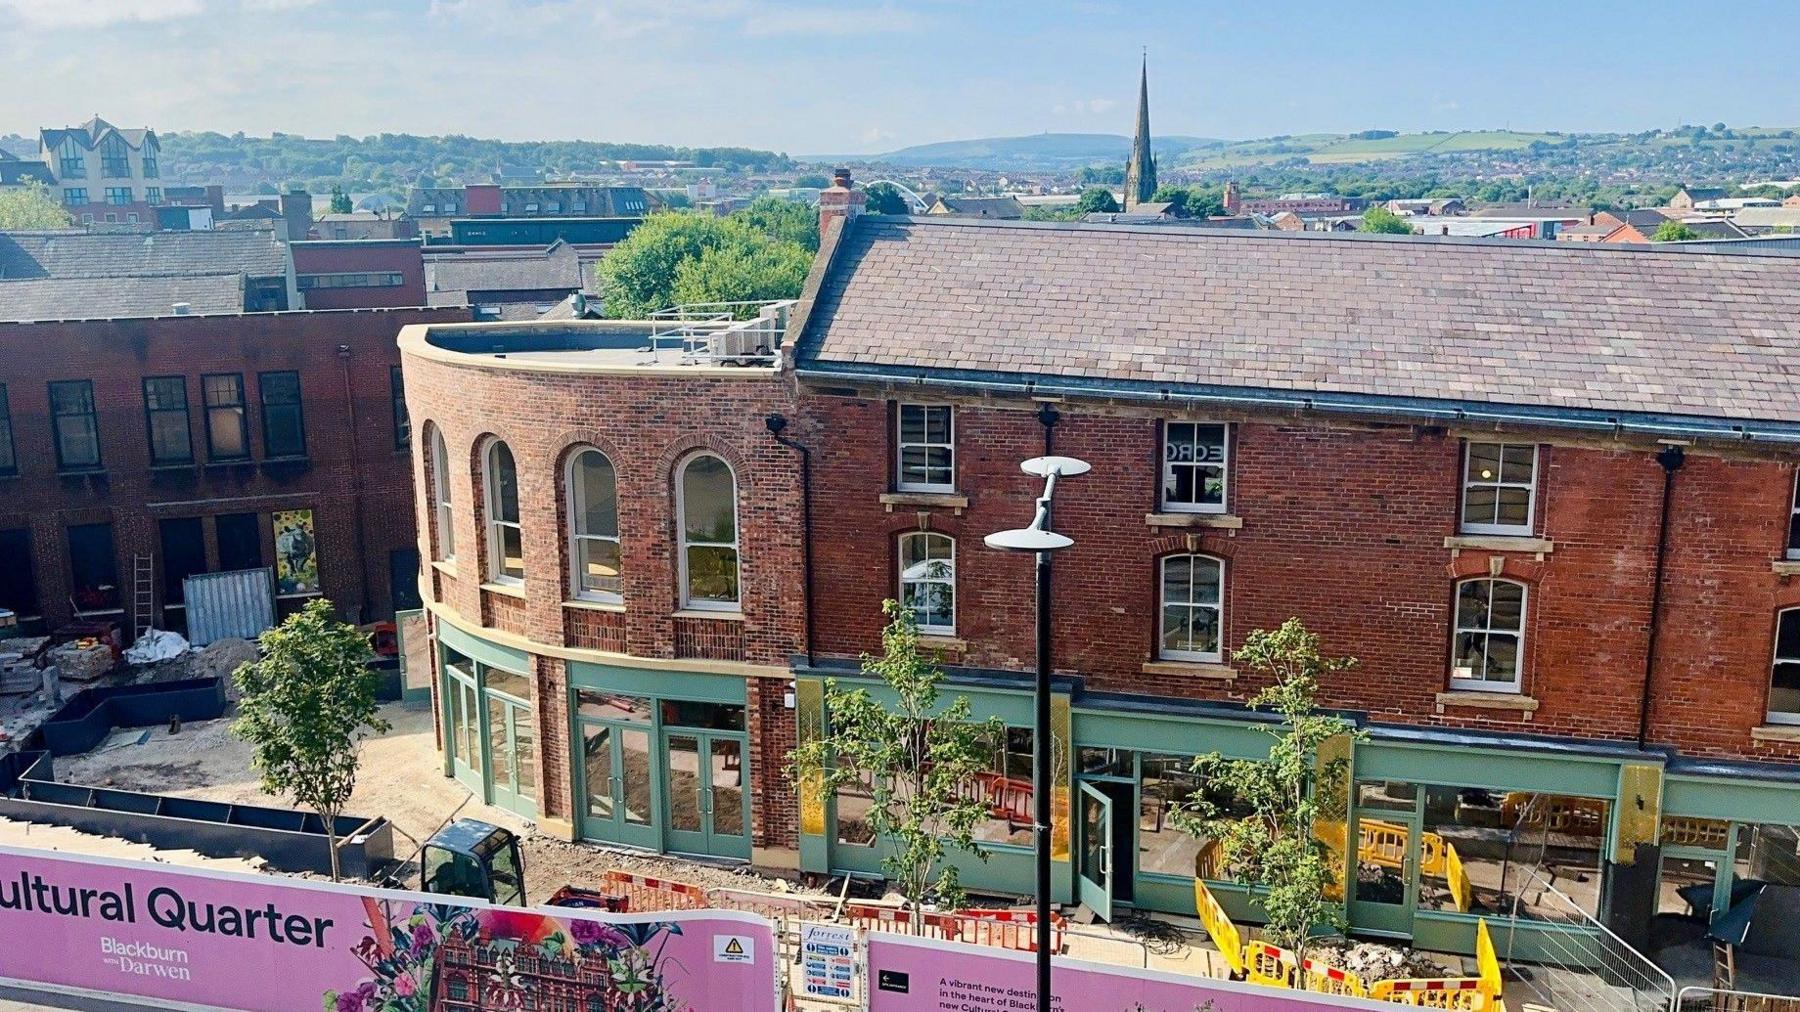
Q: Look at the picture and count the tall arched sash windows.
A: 4